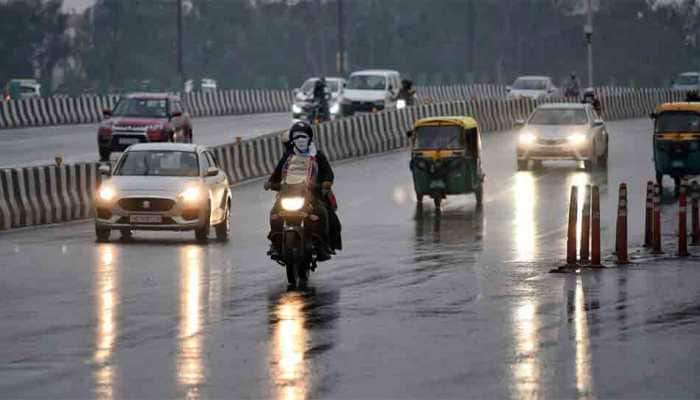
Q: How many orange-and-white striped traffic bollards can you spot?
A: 8